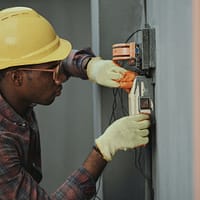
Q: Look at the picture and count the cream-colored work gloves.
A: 2